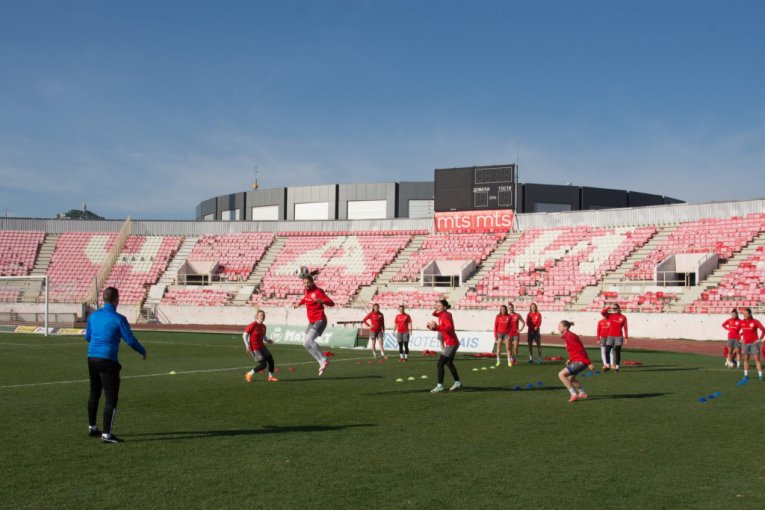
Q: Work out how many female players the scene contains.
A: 13